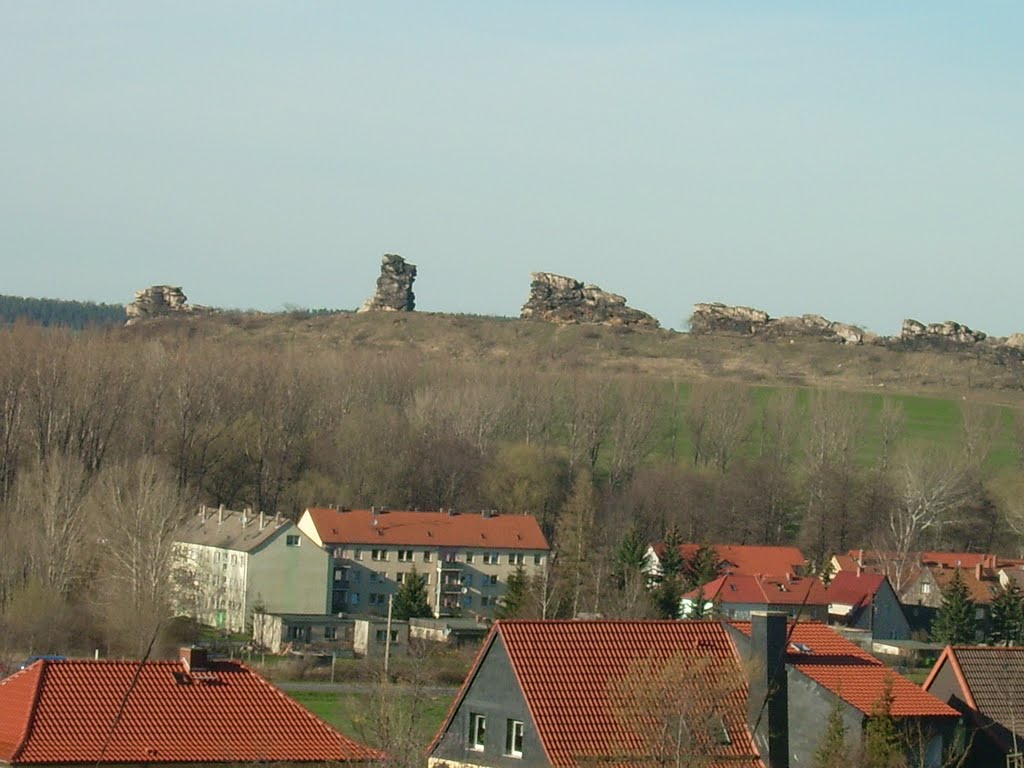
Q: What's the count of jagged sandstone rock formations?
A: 5